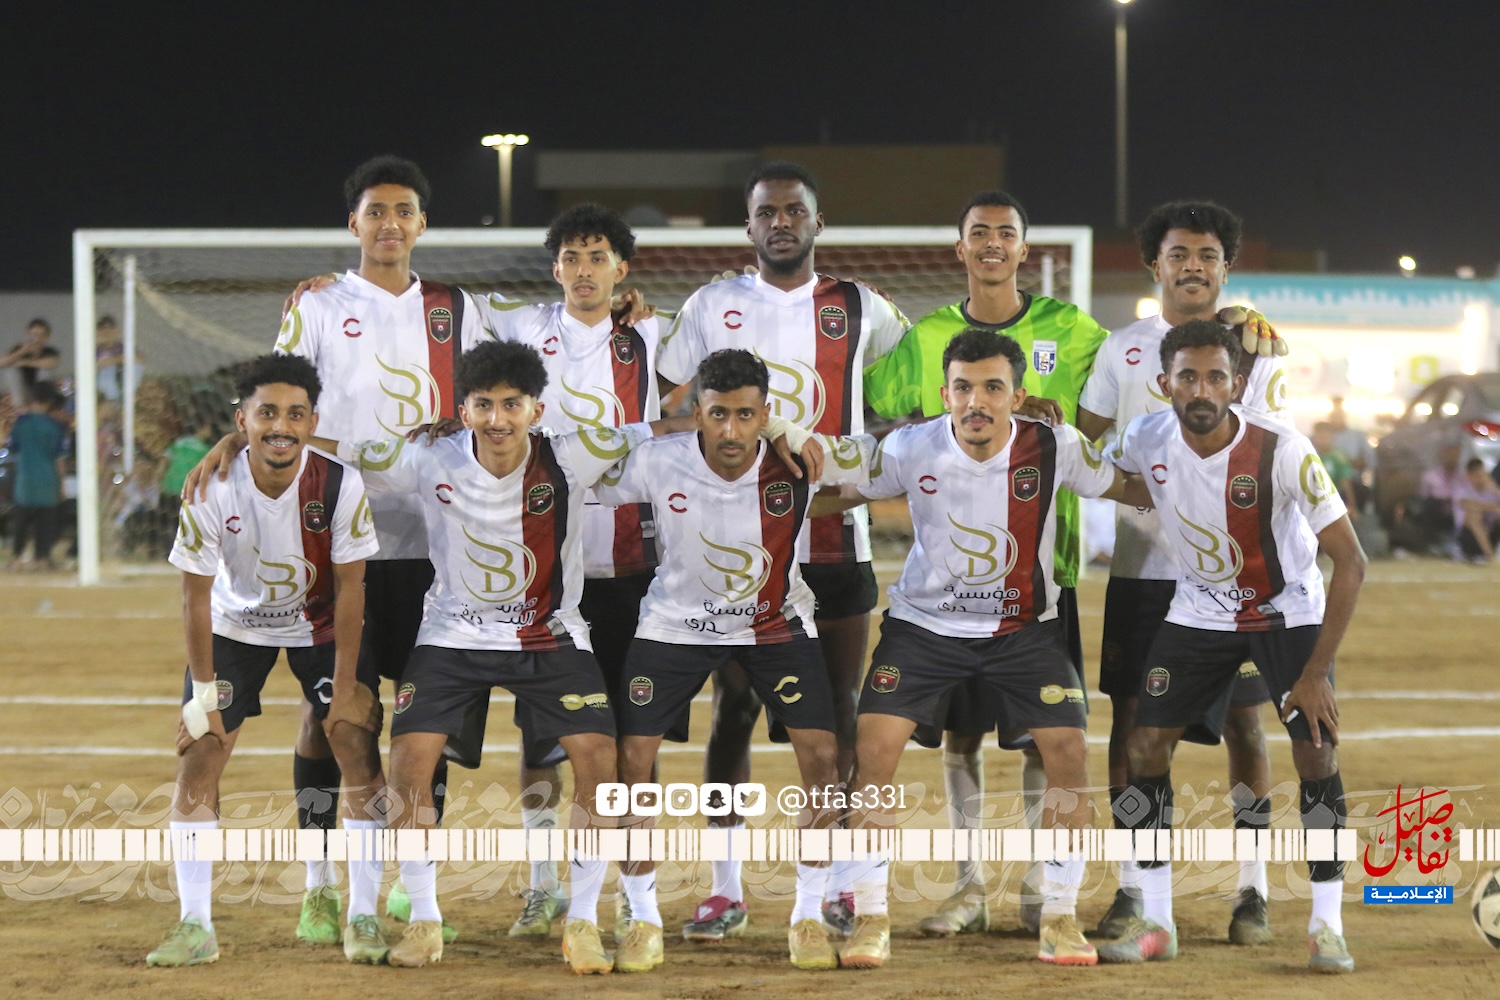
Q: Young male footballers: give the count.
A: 10